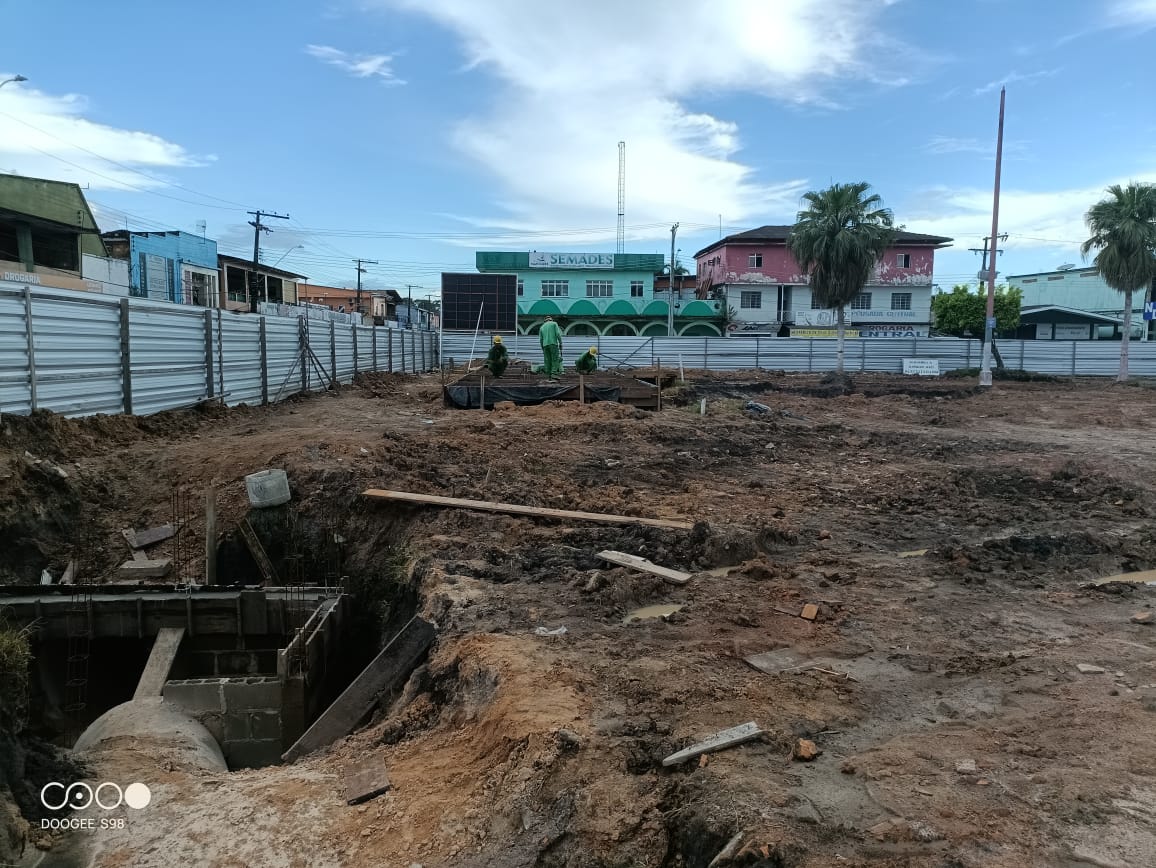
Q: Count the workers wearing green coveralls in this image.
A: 3